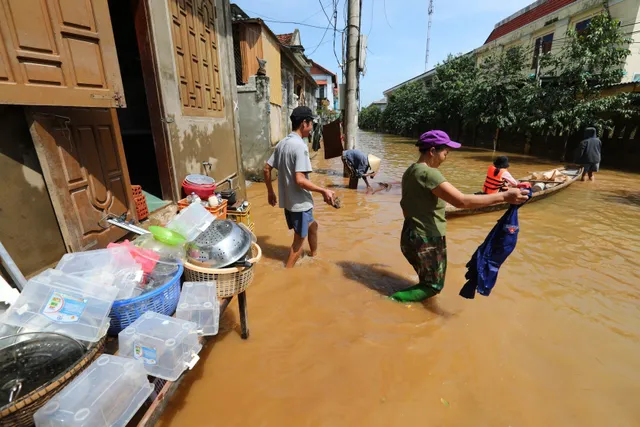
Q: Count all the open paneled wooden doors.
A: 2